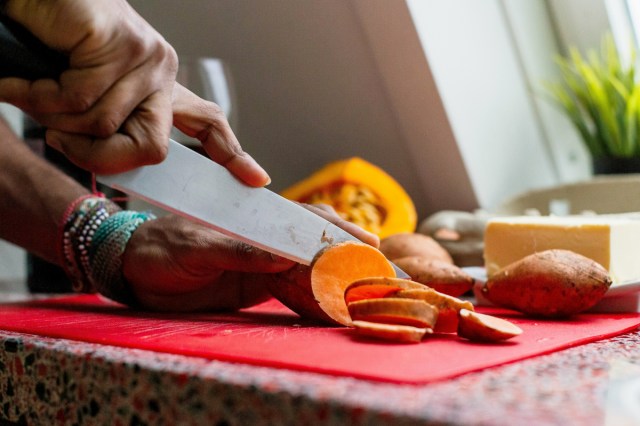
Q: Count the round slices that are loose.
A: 5